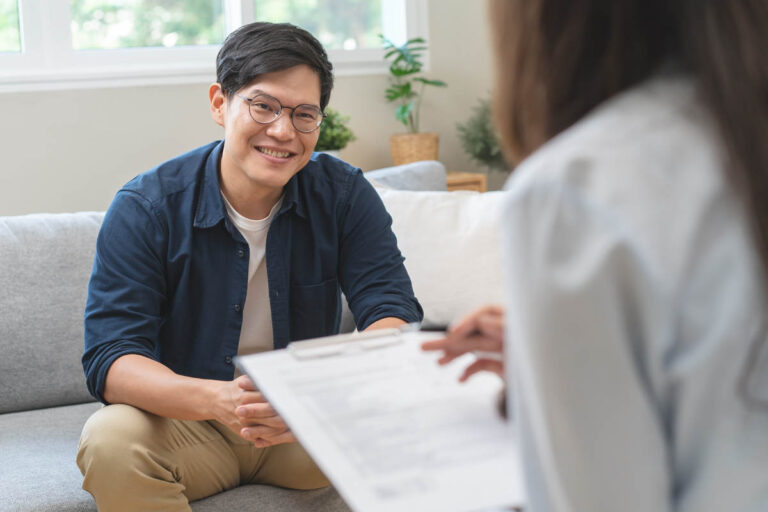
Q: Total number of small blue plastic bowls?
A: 0